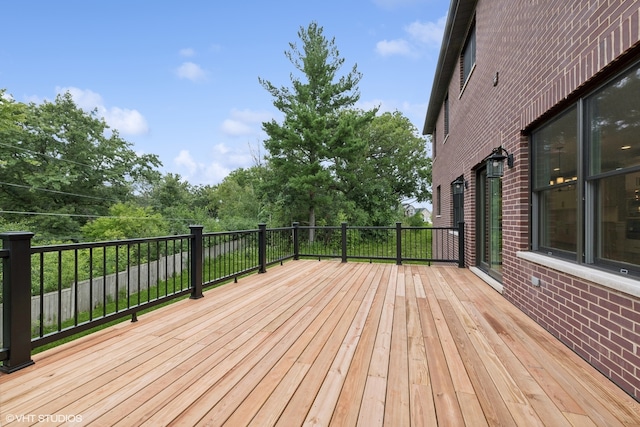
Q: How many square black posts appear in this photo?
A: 7